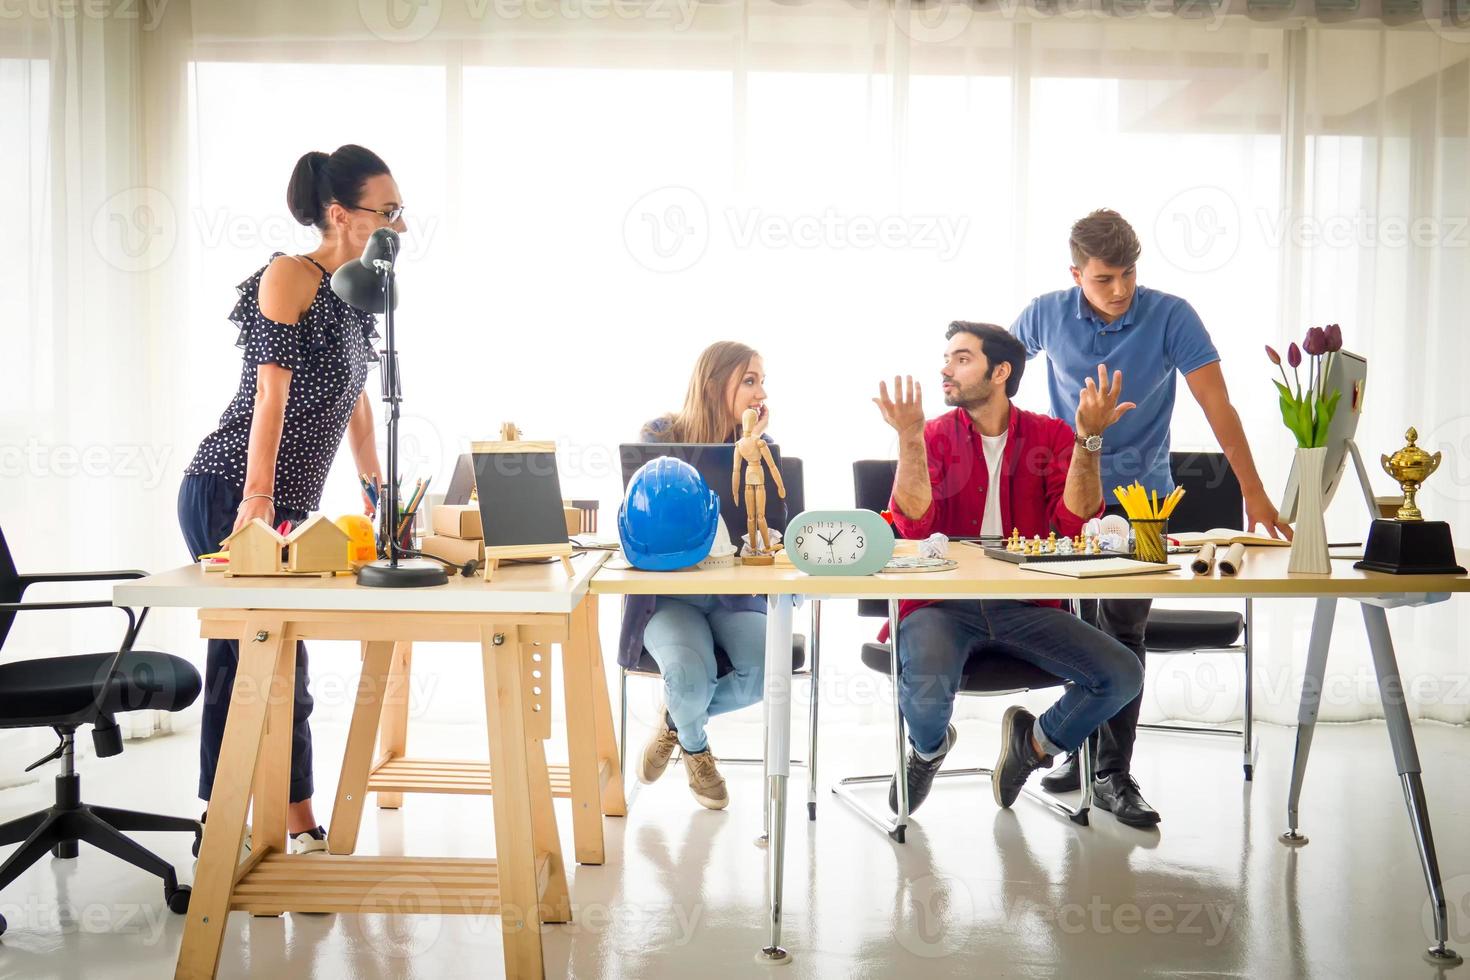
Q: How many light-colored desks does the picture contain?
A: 2